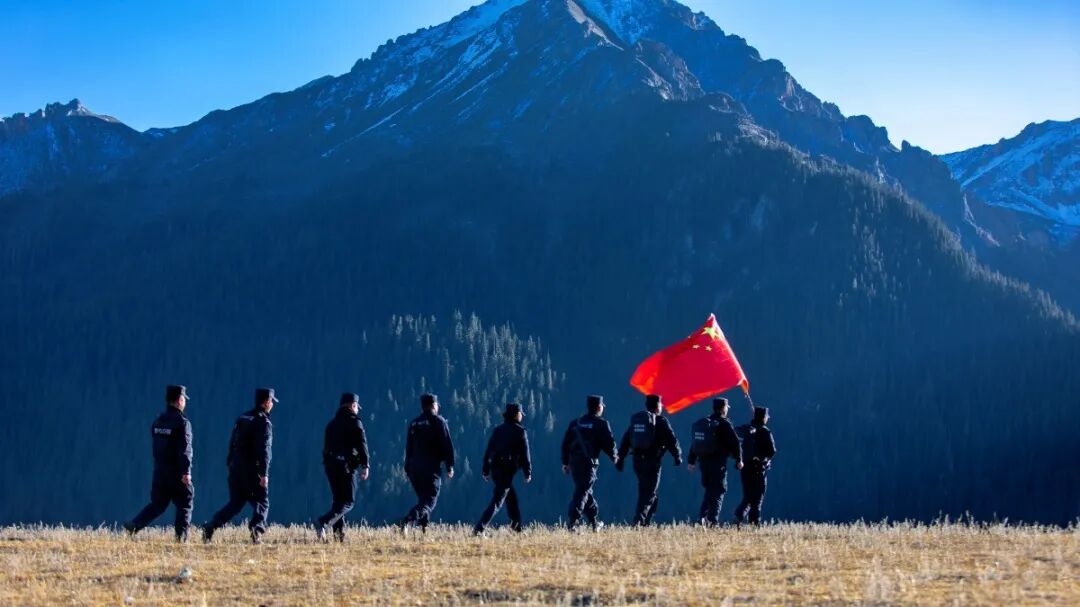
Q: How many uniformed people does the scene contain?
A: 9